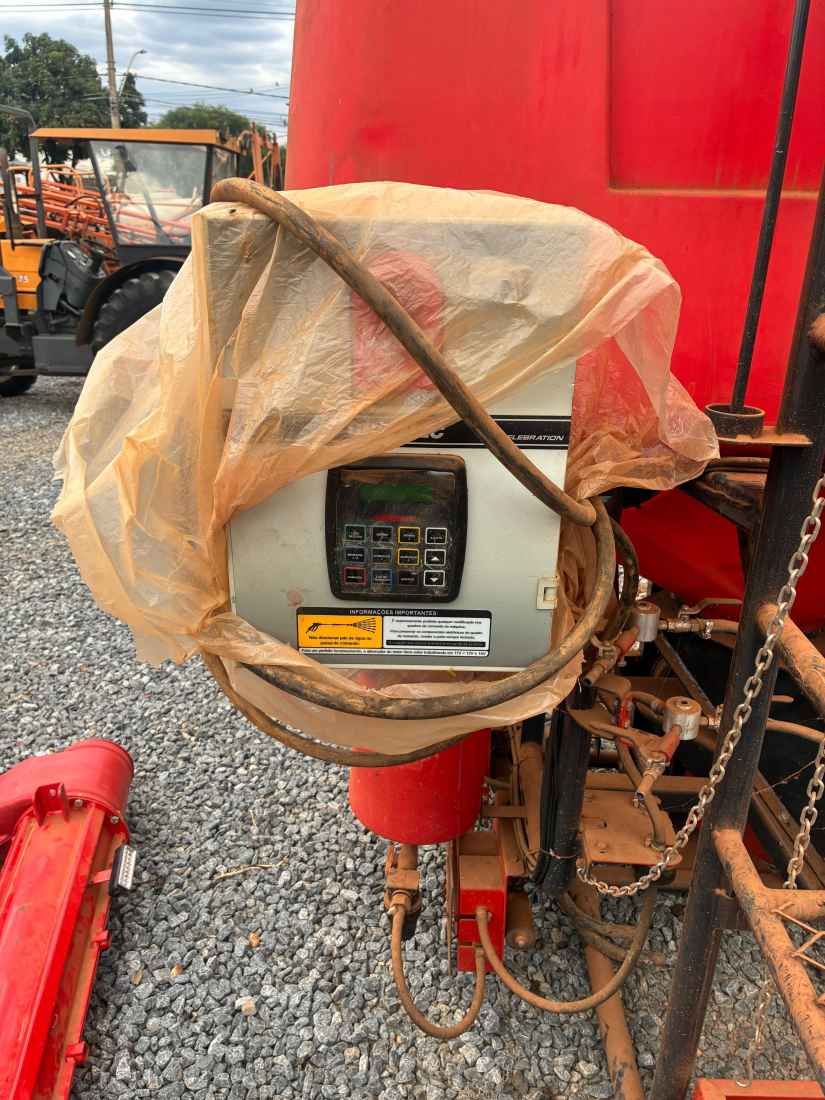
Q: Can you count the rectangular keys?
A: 12